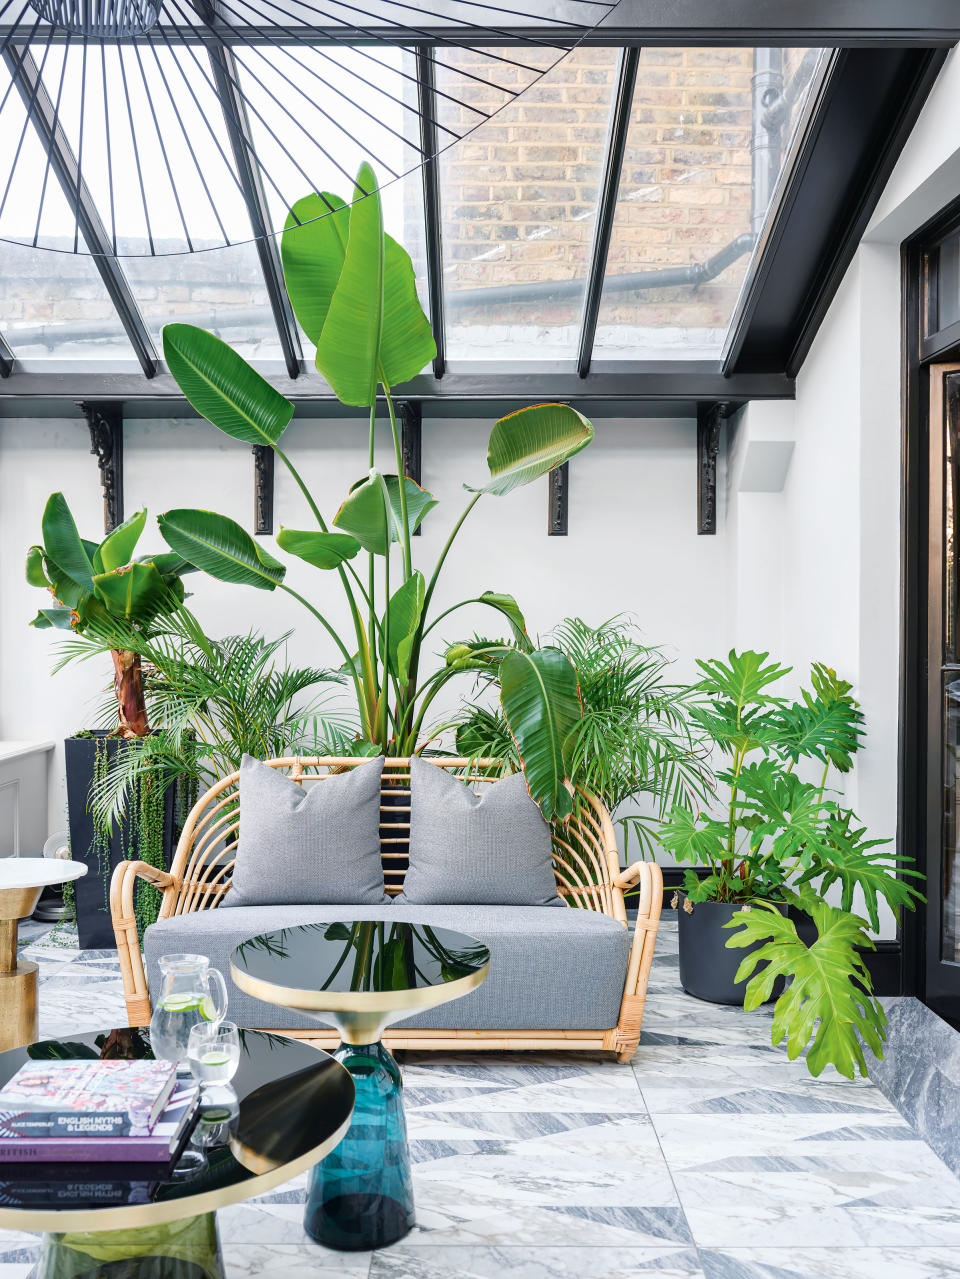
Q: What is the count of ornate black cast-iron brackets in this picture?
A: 5